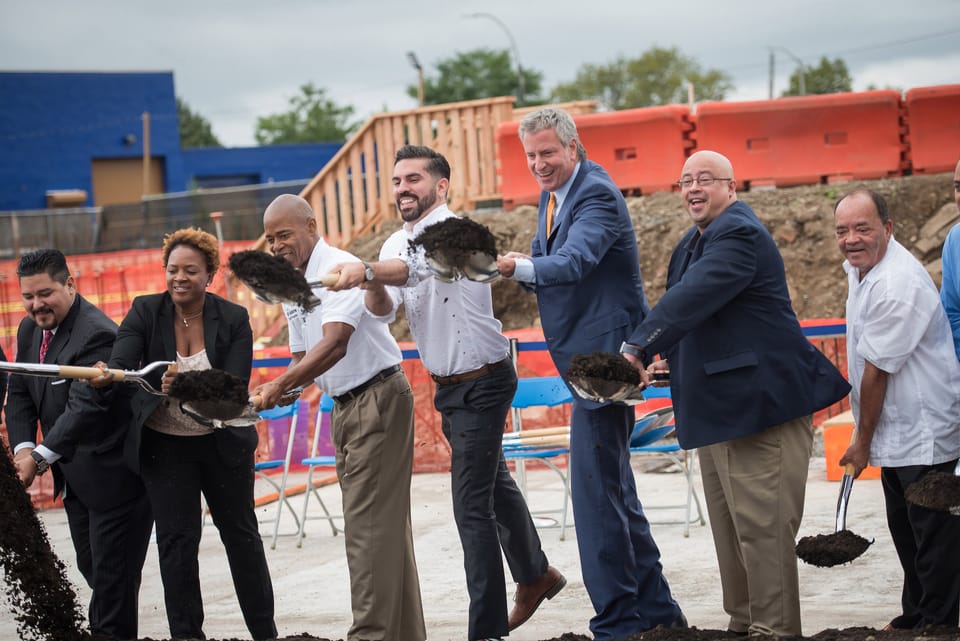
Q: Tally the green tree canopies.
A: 5